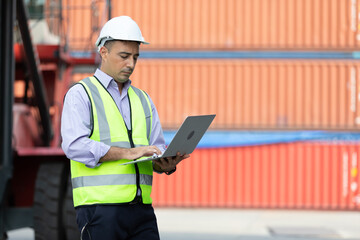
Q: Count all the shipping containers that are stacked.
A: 3